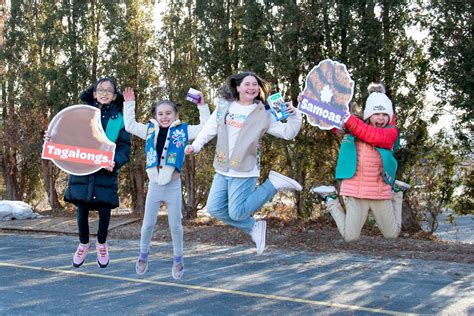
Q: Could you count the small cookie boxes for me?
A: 2